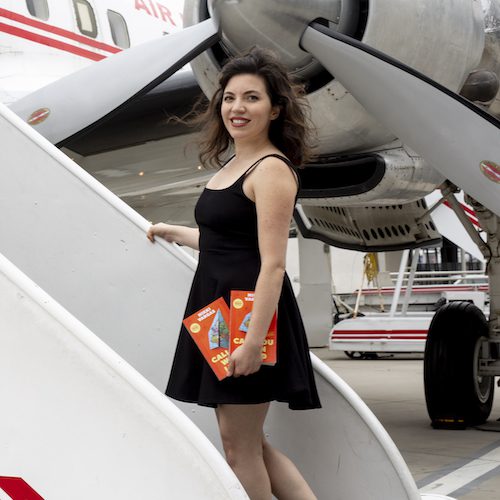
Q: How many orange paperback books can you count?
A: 2